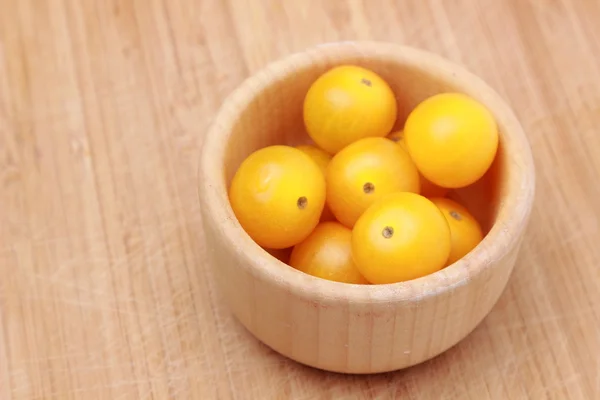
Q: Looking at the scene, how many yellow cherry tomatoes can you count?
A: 9